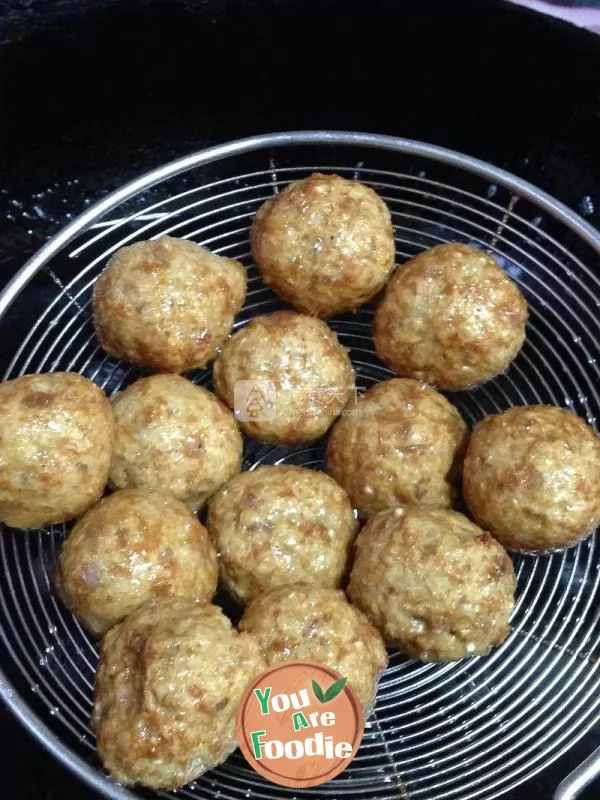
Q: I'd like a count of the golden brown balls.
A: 13